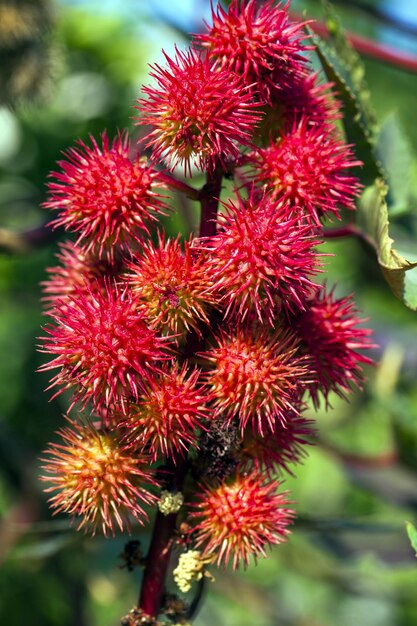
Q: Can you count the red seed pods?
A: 15